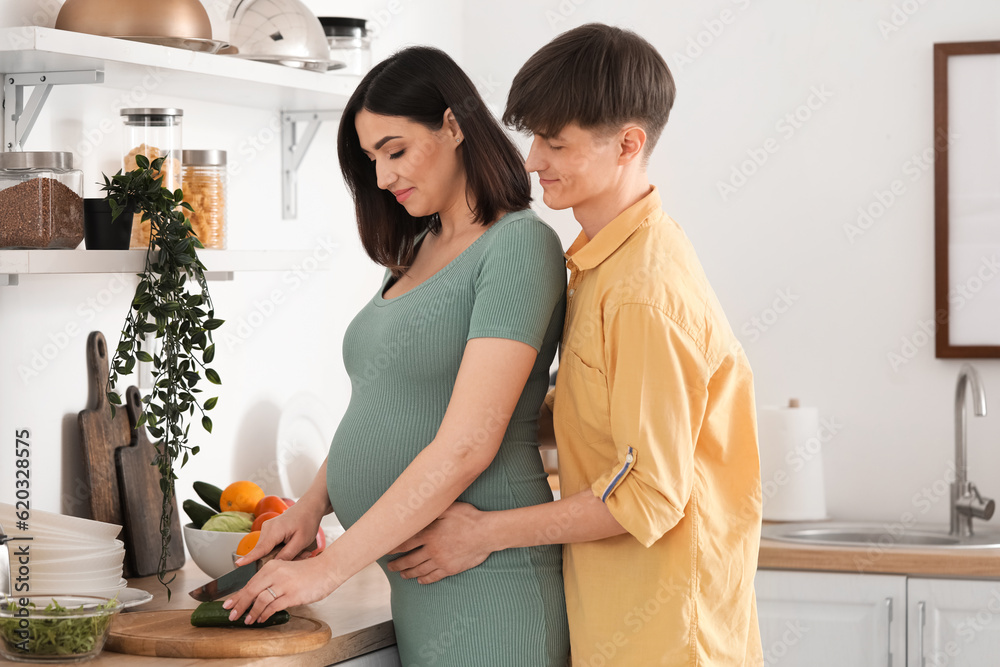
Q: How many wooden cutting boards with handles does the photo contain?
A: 2